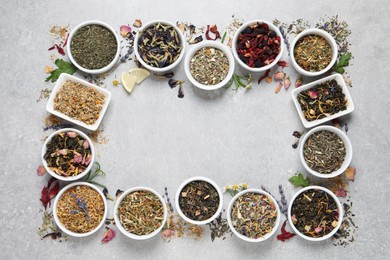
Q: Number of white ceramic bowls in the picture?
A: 14